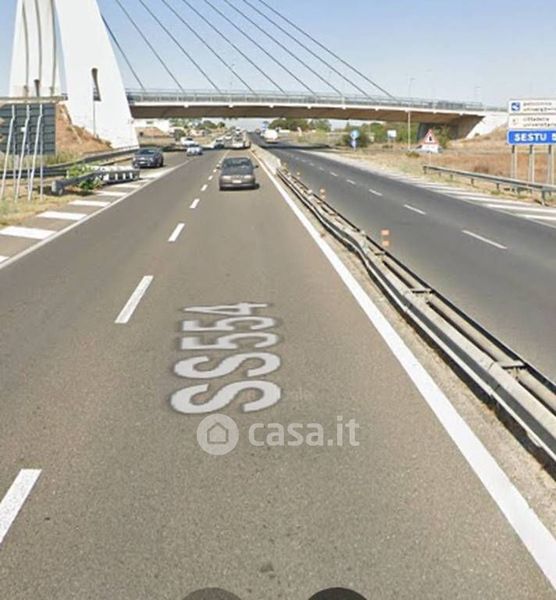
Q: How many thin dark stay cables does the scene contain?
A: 9